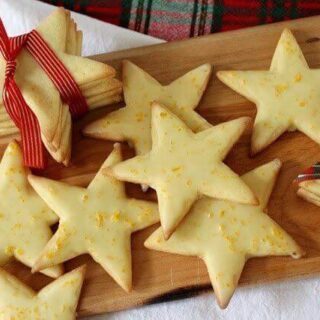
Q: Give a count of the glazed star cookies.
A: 7